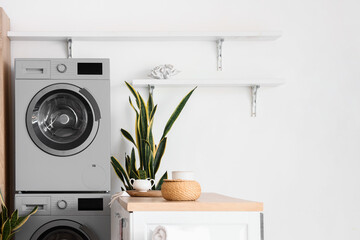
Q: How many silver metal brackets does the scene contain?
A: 4